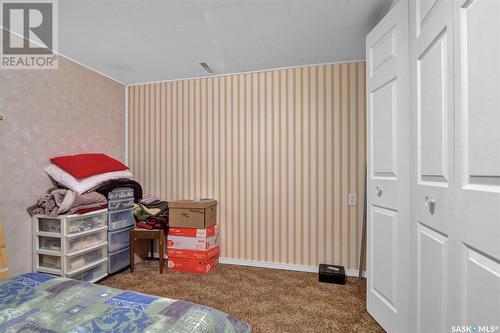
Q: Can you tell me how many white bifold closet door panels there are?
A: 3